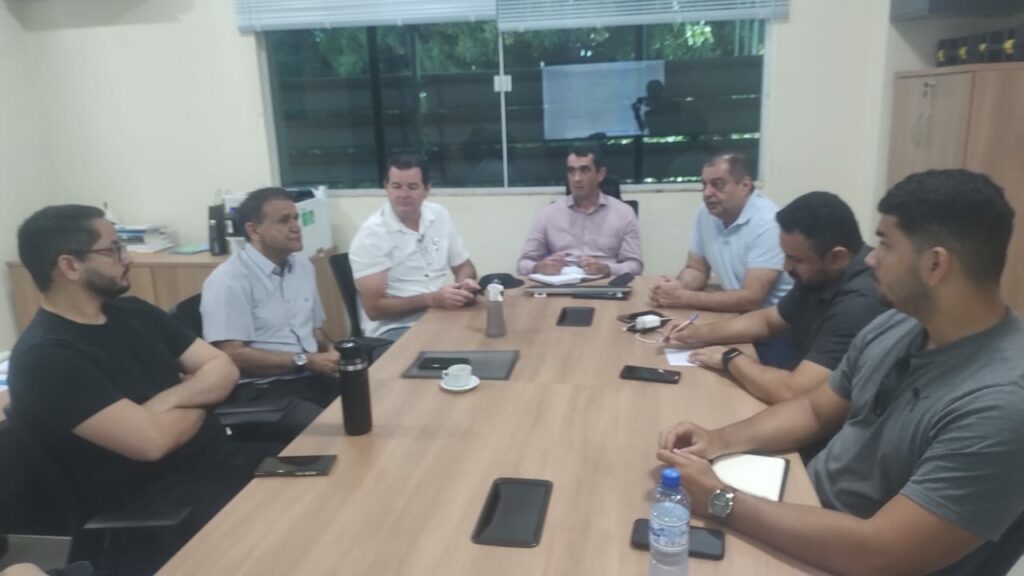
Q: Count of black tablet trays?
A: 2